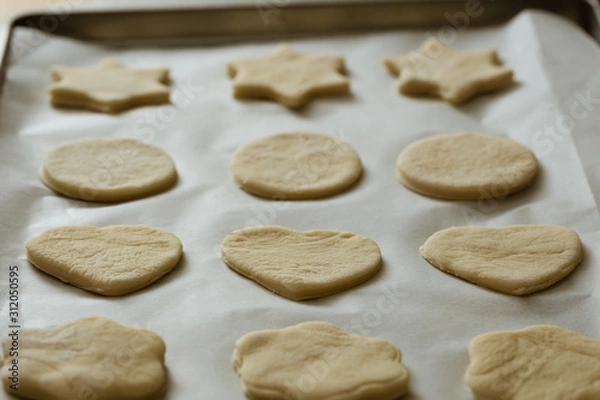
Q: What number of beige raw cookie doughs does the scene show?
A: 12